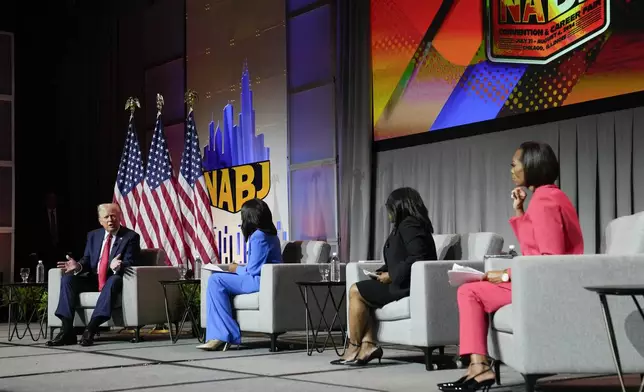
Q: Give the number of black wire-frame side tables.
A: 4